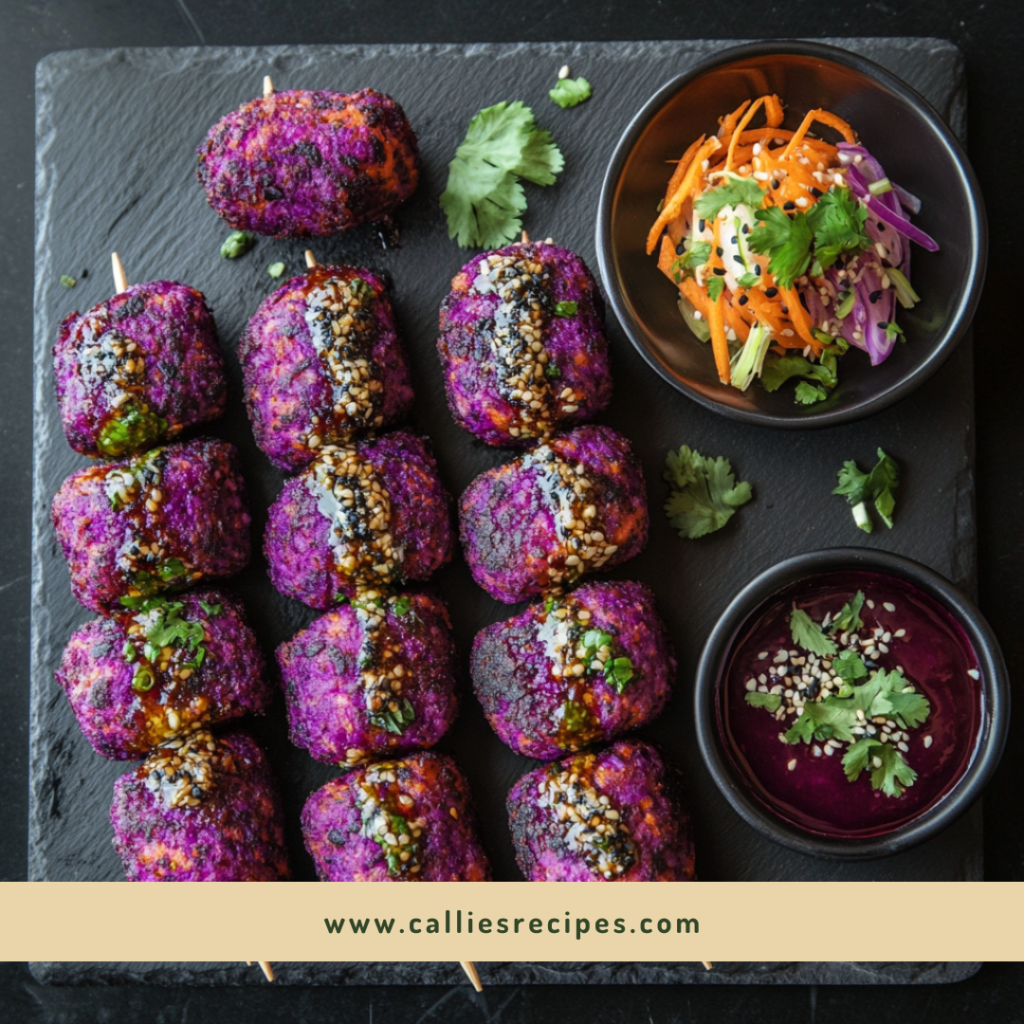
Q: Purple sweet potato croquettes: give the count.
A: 13